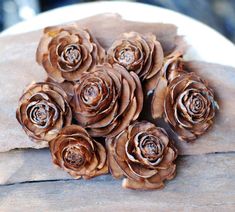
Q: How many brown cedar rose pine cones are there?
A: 7